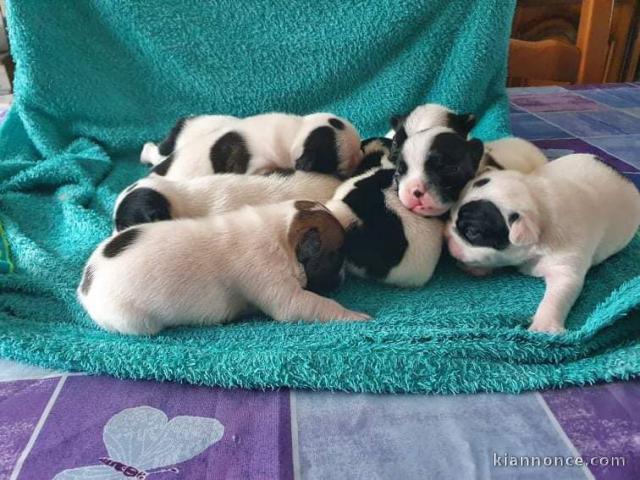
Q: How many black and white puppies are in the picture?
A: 7